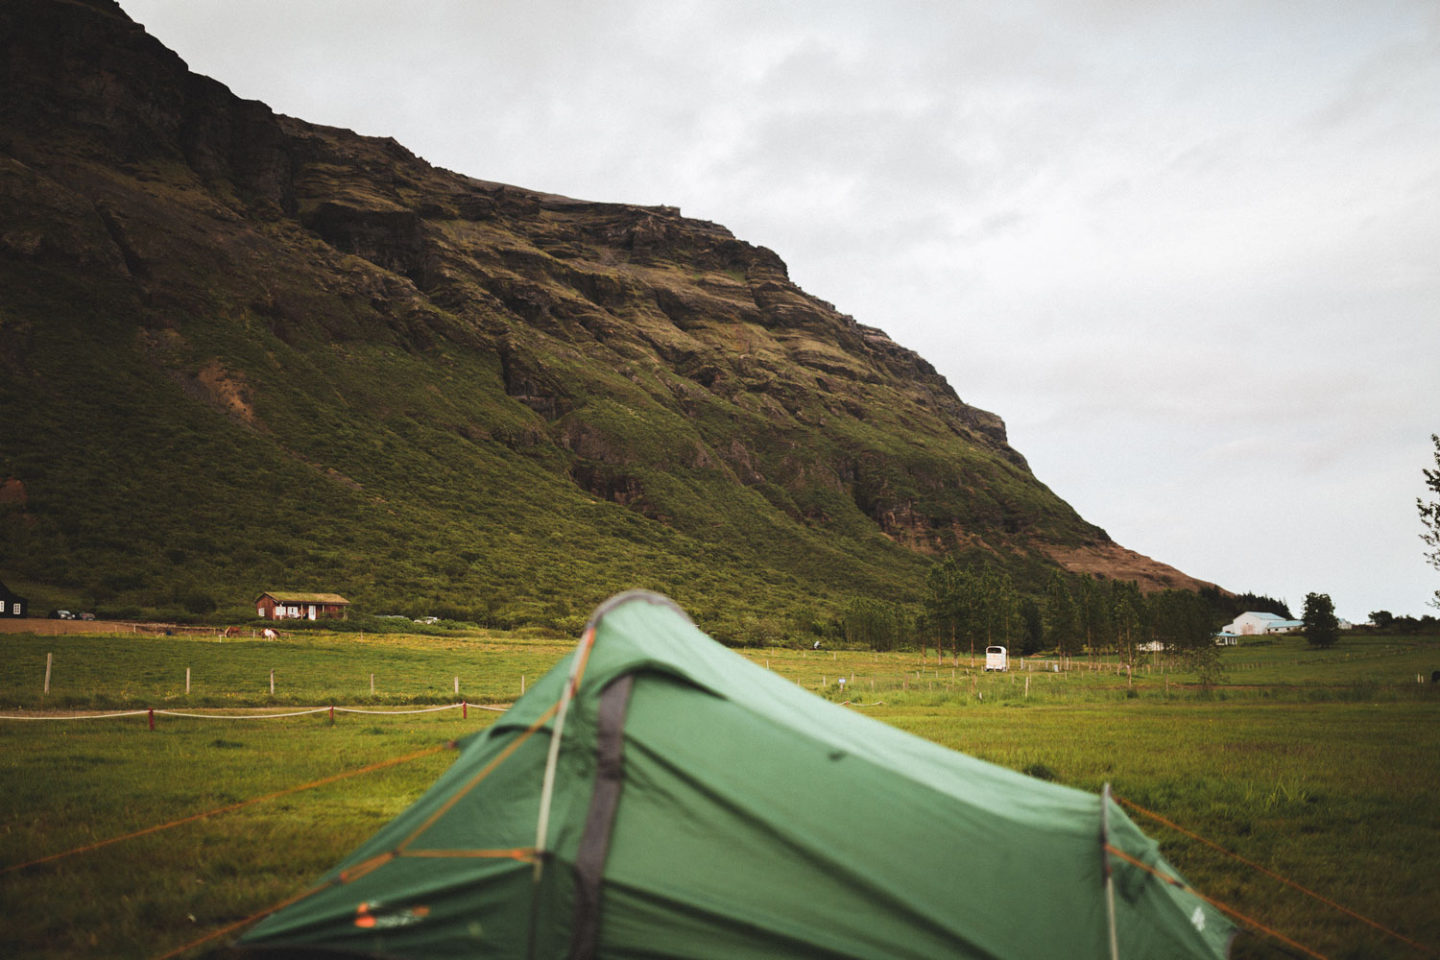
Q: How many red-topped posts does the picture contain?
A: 3